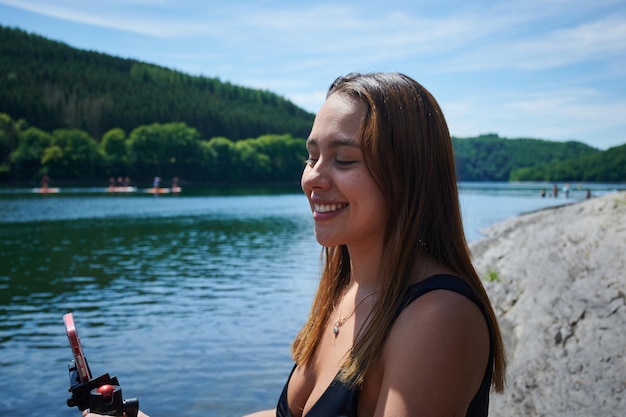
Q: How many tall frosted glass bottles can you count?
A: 0